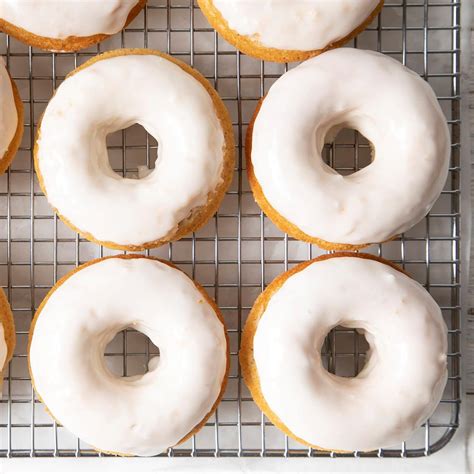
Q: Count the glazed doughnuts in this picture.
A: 8